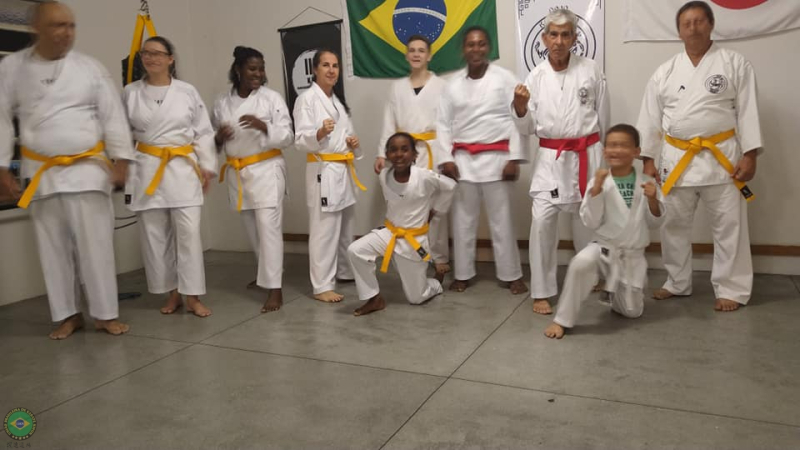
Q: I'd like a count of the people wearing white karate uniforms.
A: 10